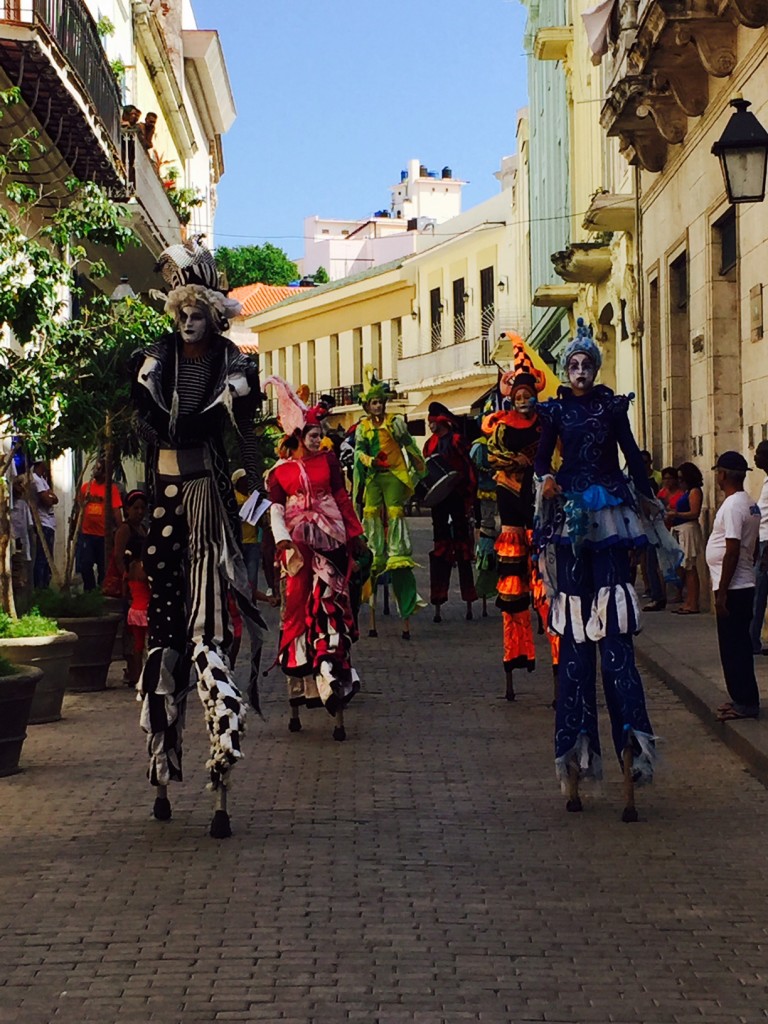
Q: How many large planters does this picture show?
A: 3